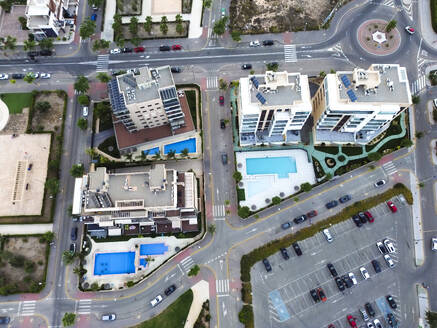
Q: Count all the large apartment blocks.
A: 4